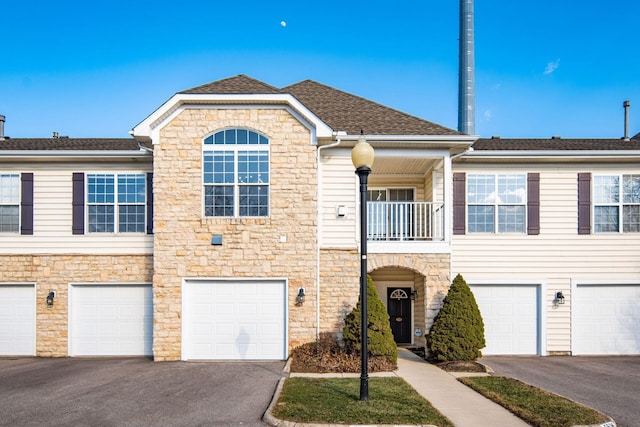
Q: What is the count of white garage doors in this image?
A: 5